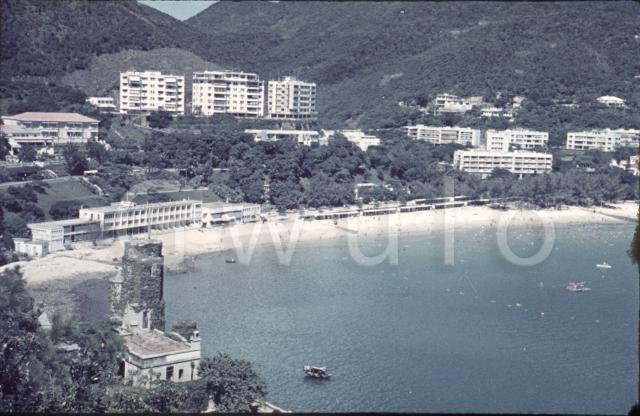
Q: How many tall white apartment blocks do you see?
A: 3